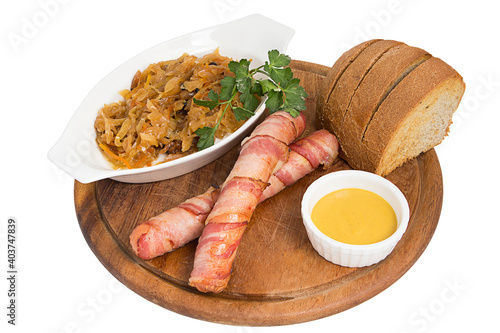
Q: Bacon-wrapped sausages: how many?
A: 2